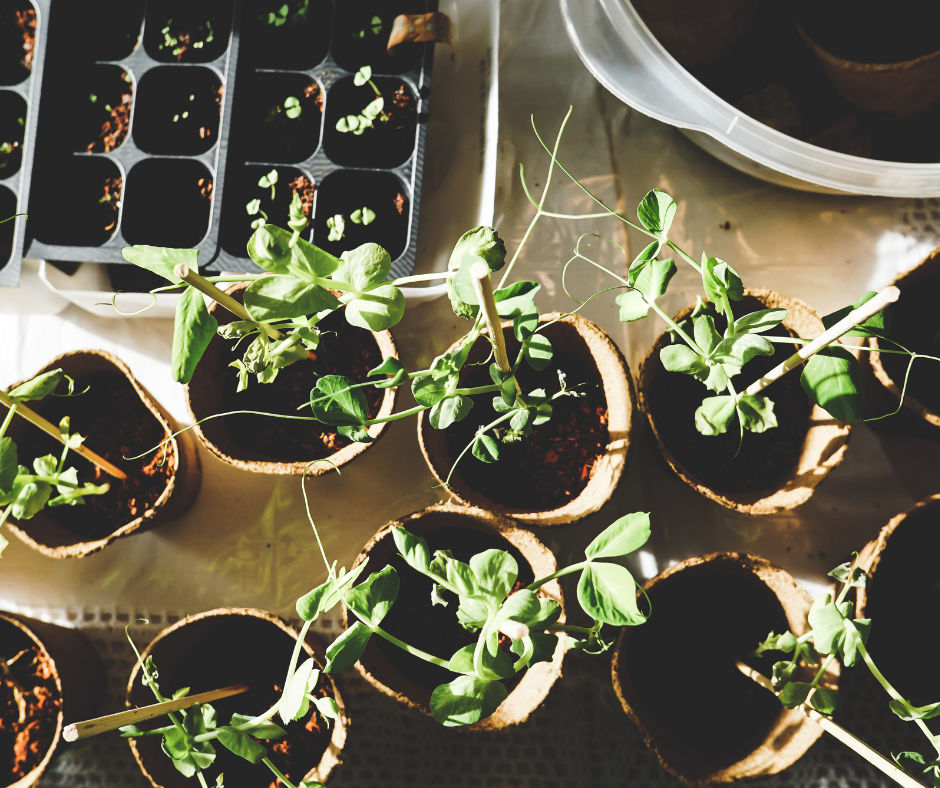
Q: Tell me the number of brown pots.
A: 11